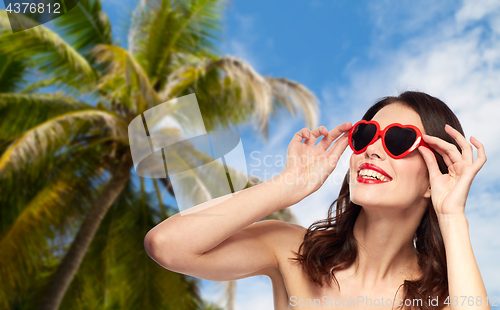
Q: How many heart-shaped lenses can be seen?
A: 2